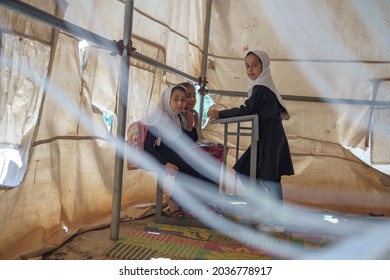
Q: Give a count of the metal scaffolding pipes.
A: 4